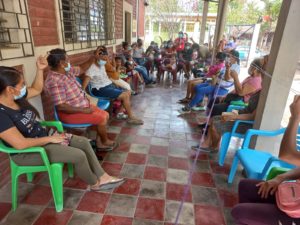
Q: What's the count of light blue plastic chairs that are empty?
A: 1